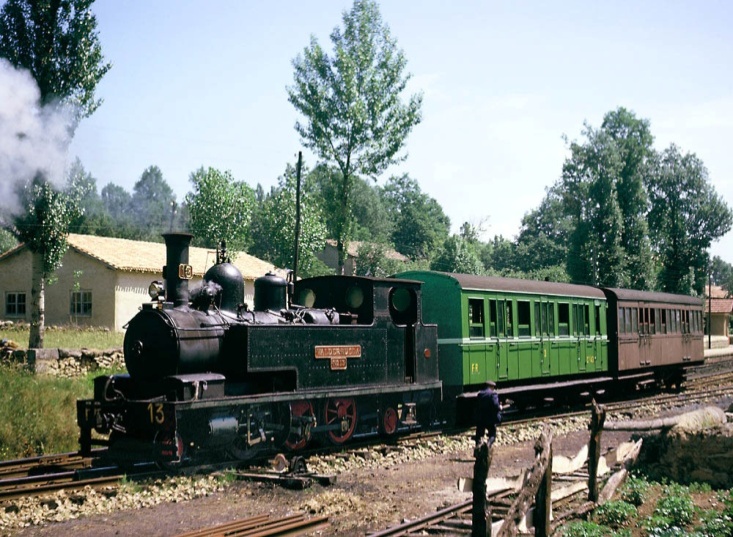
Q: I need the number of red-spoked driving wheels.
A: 2